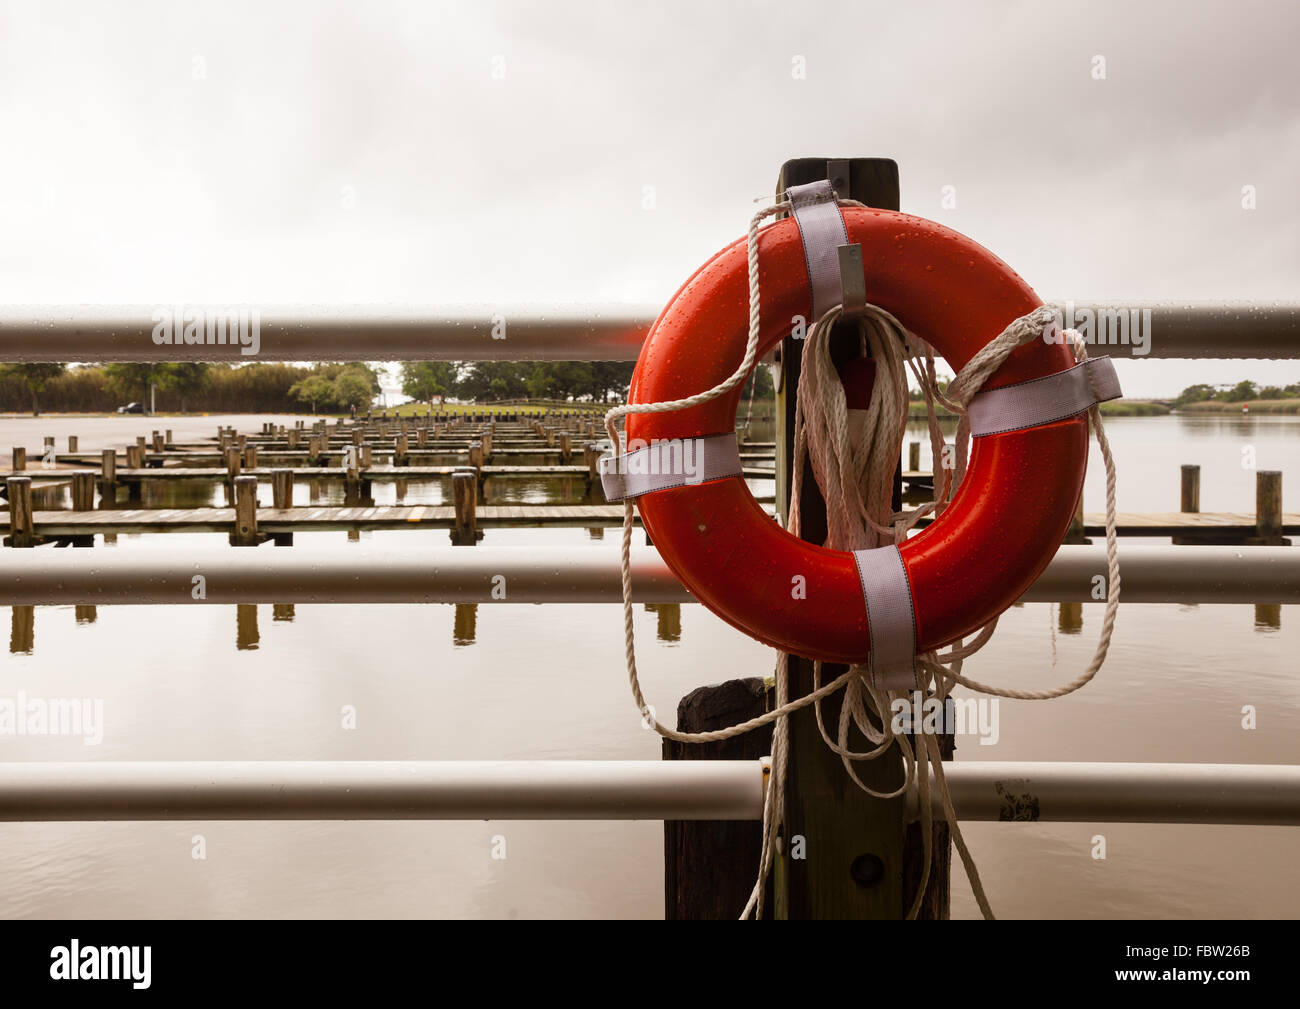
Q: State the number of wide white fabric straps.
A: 4